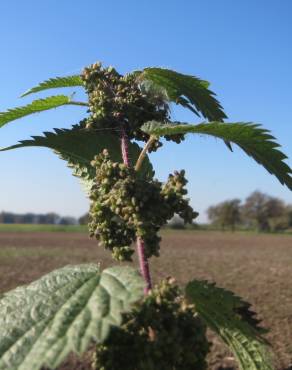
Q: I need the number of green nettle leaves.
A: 7